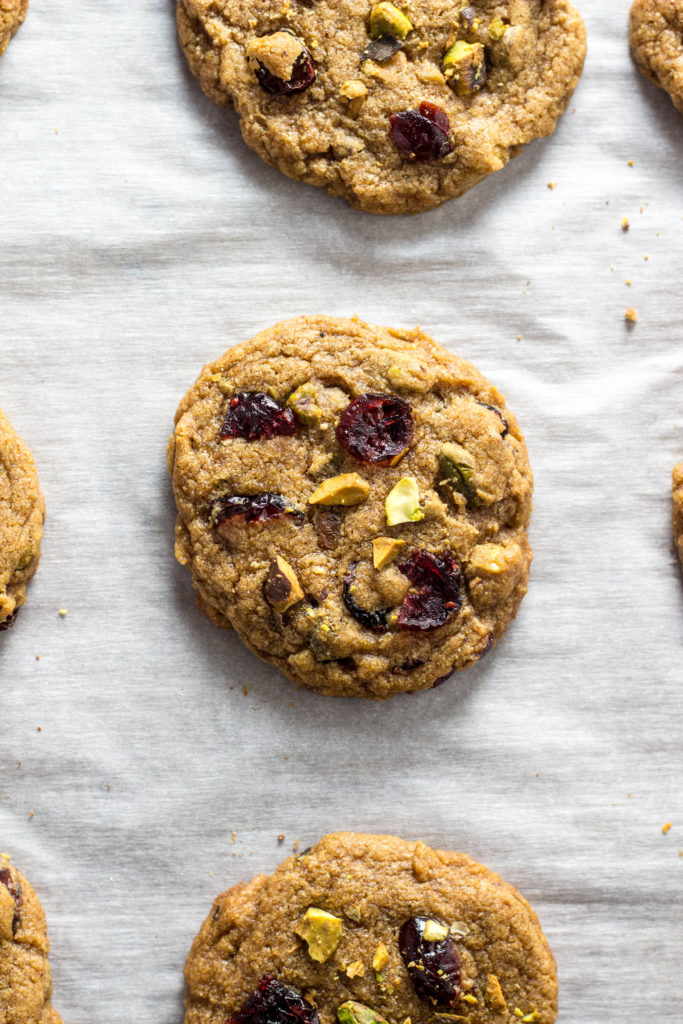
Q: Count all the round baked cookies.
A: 8